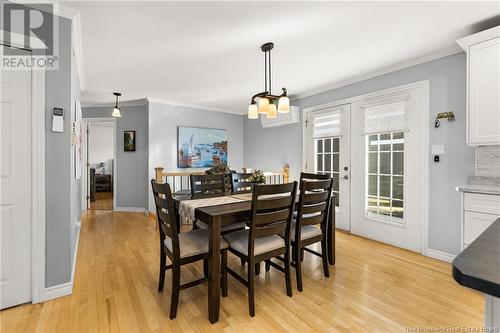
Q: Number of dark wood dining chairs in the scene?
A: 6